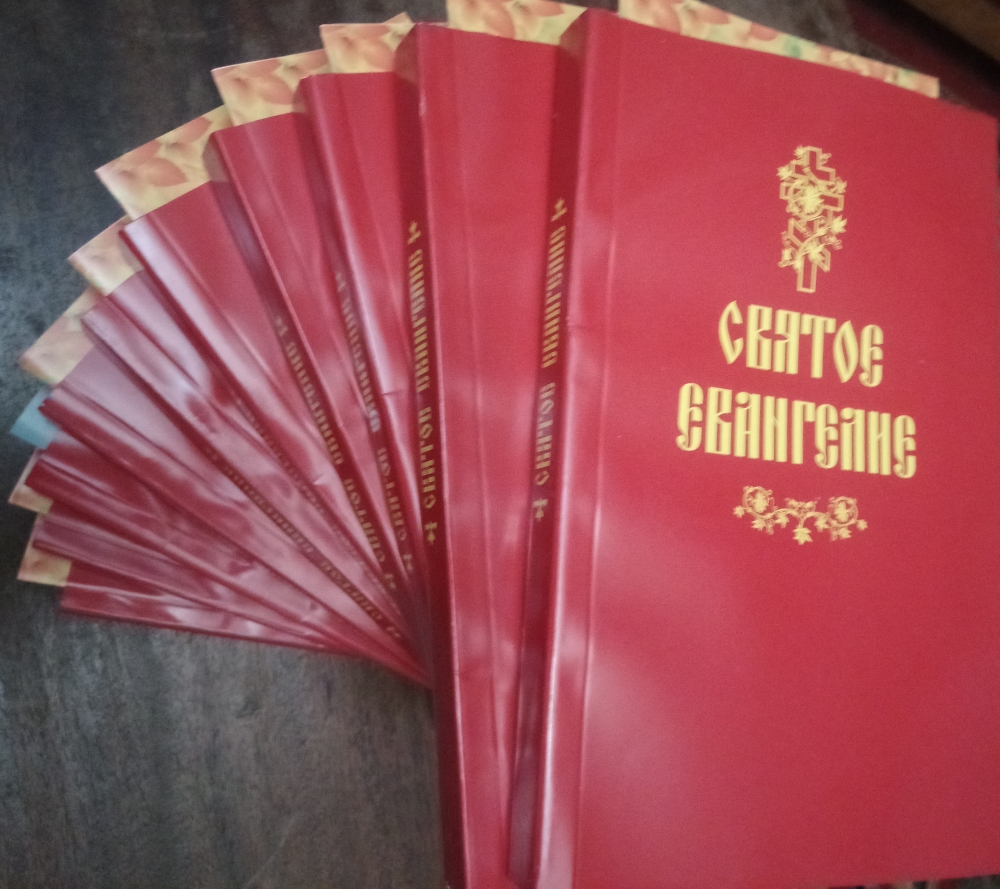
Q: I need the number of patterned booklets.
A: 9